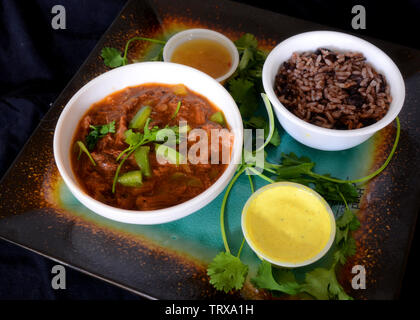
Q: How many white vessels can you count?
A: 4